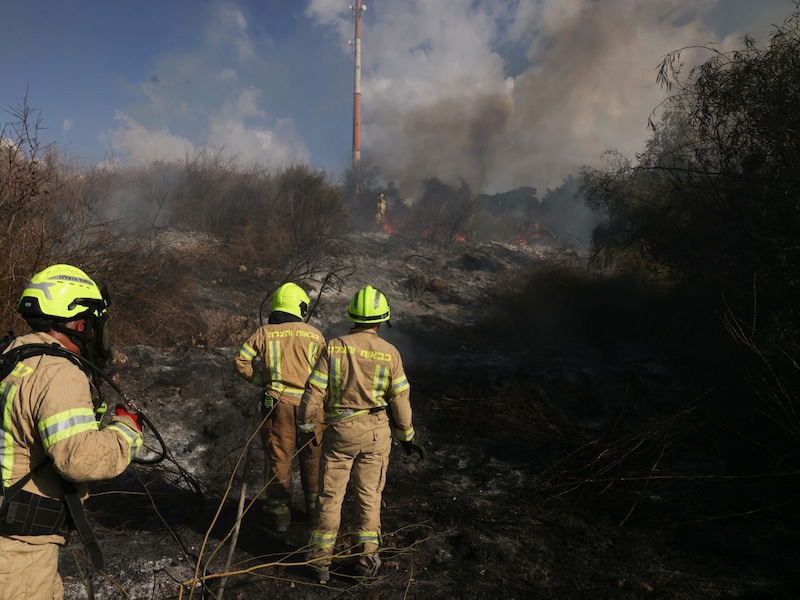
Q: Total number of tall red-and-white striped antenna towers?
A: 1